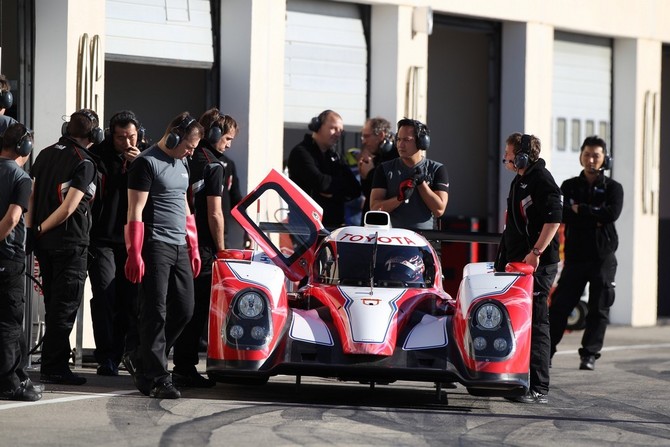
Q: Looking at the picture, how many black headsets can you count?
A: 11